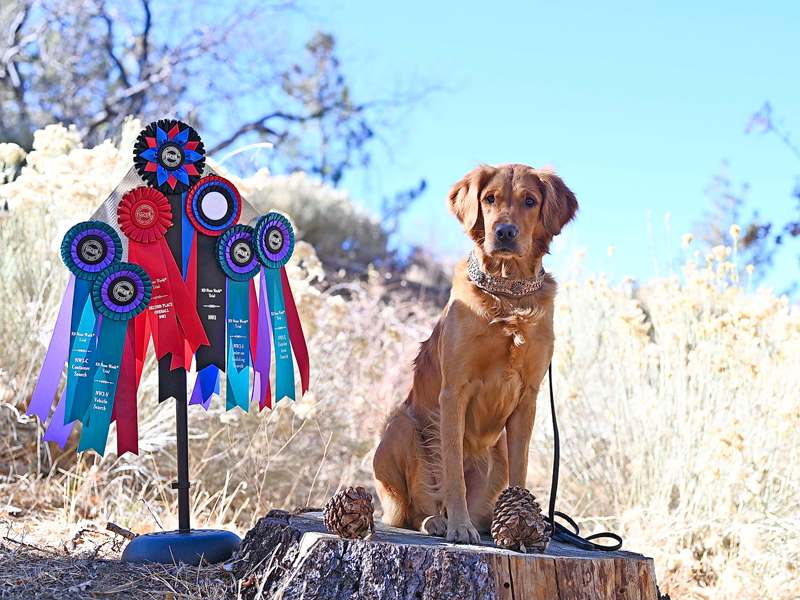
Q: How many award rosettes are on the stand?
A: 7